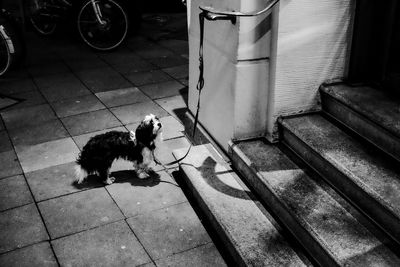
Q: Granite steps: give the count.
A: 4